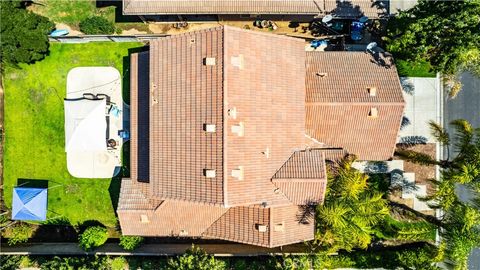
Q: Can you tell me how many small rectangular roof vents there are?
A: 11